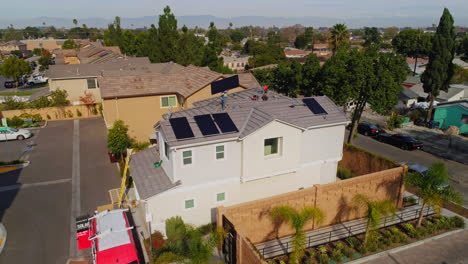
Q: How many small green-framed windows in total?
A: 4